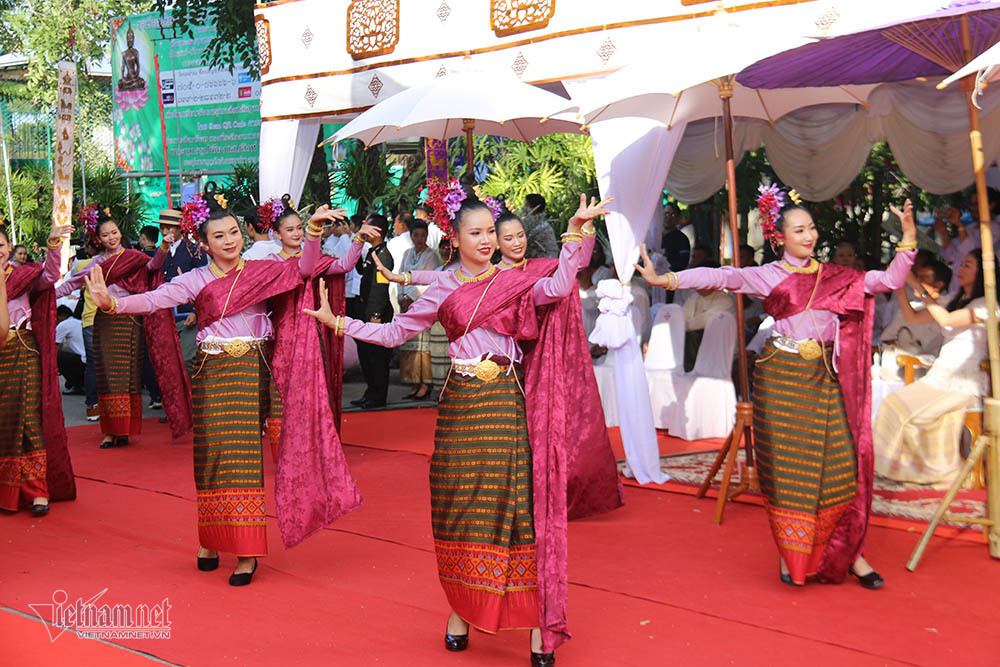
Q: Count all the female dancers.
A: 7